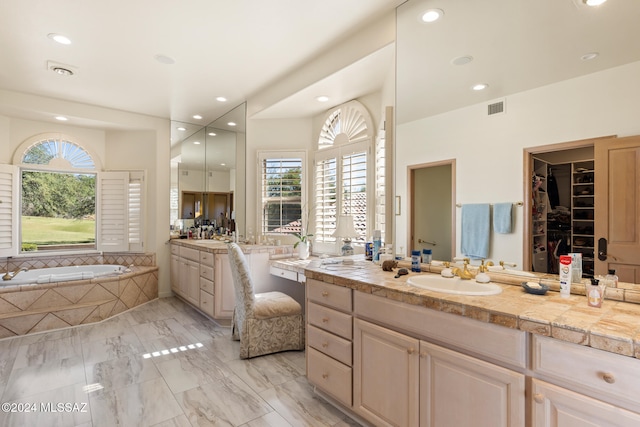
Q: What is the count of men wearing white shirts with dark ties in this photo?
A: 0